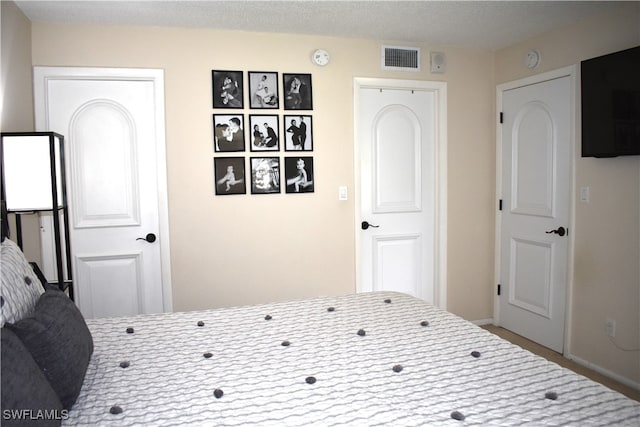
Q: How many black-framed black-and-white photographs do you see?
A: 9